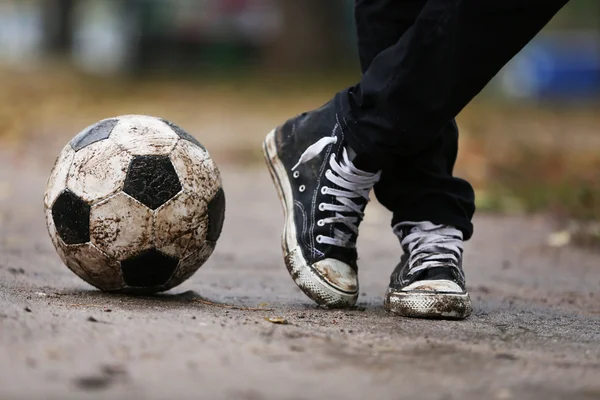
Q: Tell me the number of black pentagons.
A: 6